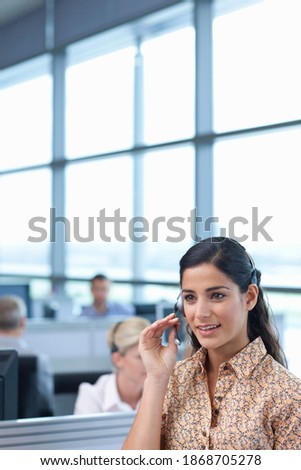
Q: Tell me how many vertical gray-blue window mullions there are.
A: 3